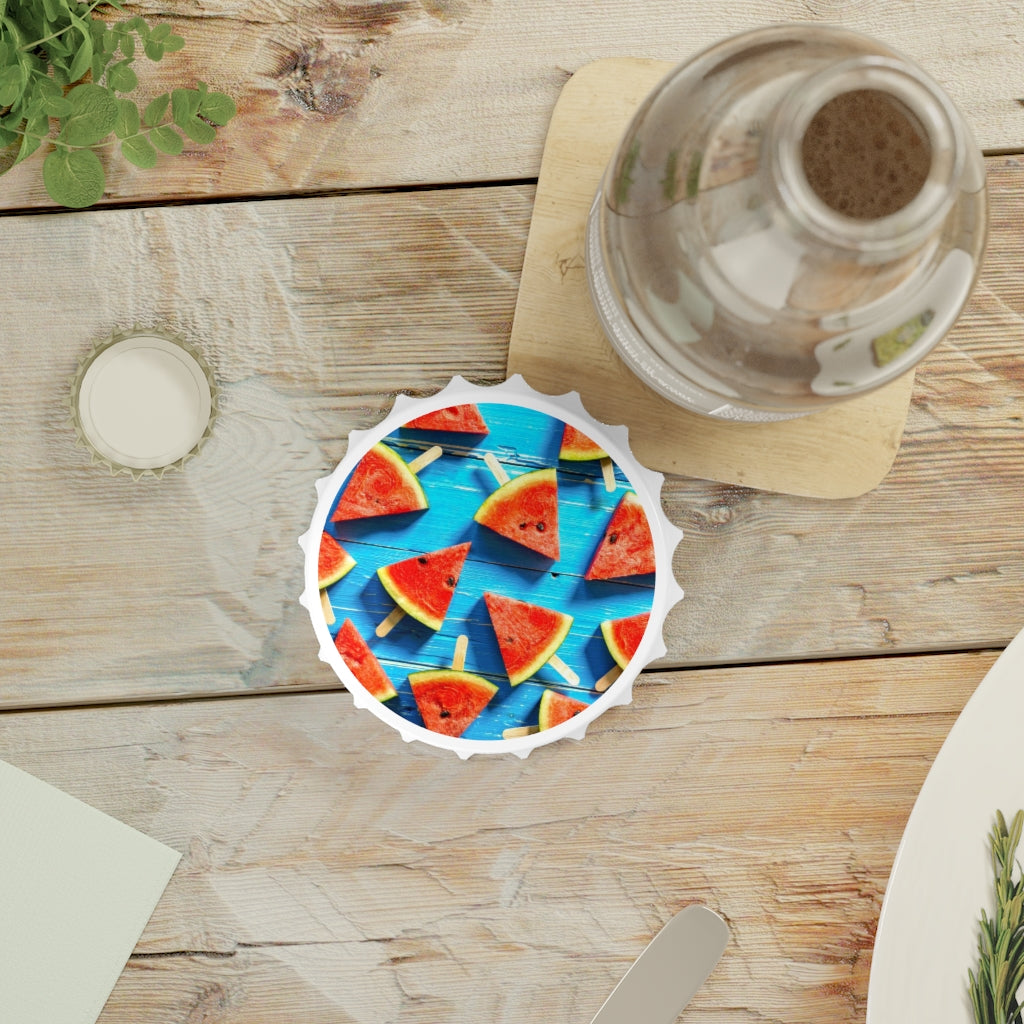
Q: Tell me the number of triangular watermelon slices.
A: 12